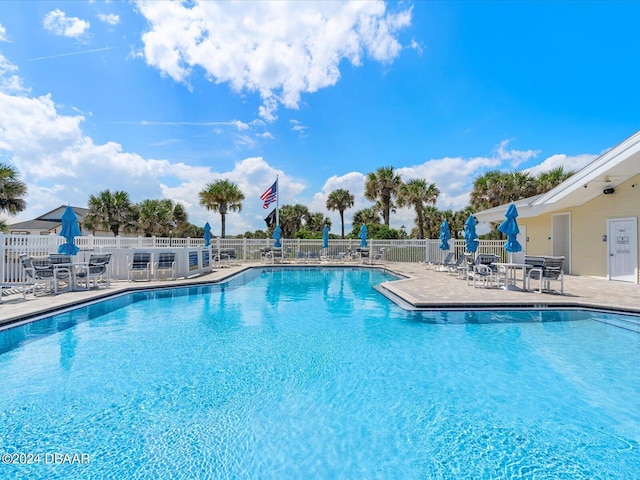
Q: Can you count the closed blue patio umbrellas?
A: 8